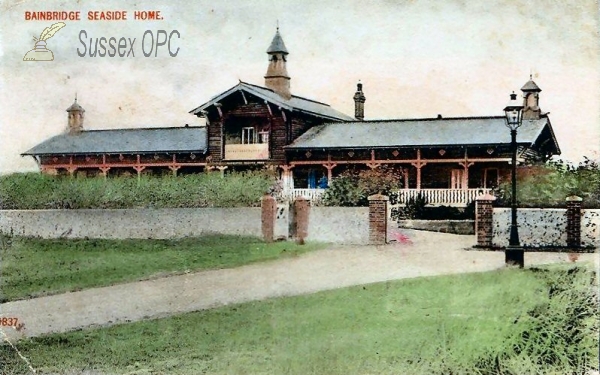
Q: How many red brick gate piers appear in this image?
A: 5